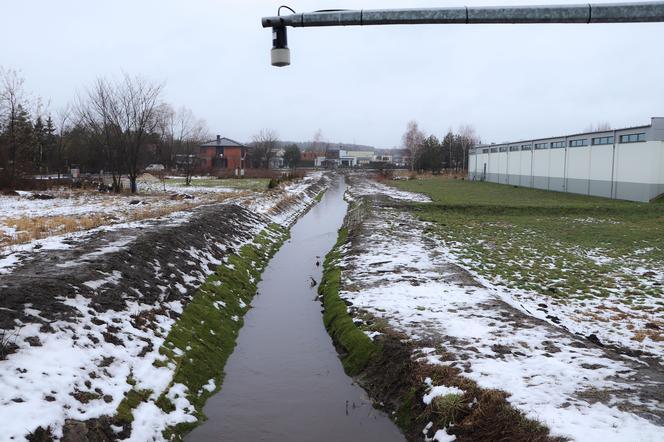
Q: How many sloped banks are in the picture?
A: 2